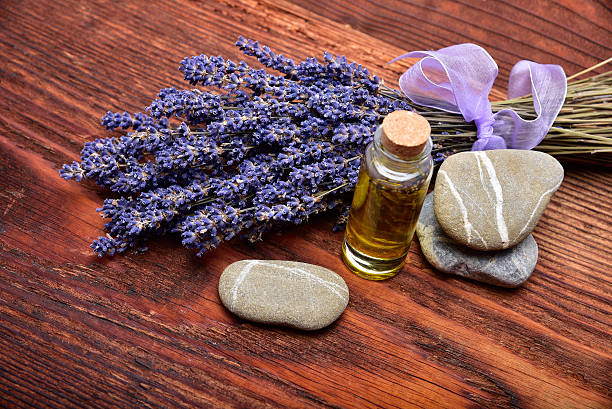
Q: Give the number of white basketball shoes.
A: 0